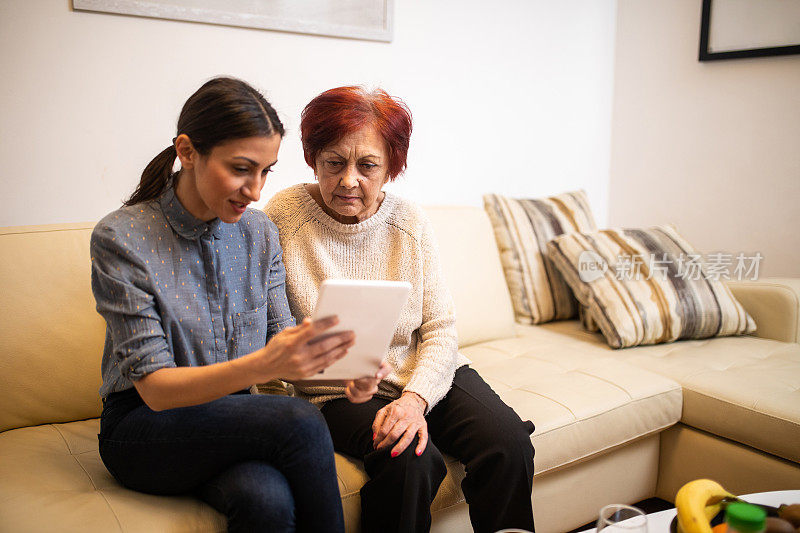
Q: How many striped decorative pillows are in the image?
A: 2